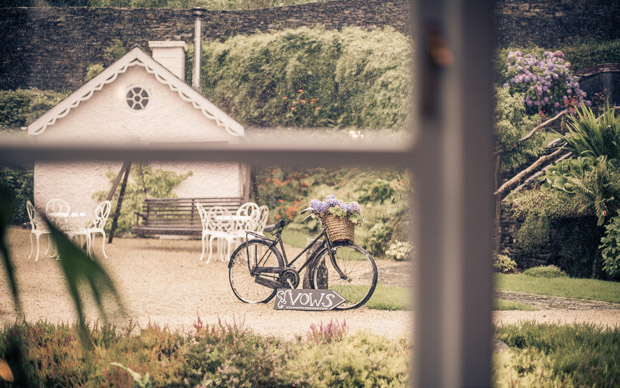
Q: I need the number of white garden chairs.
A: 7